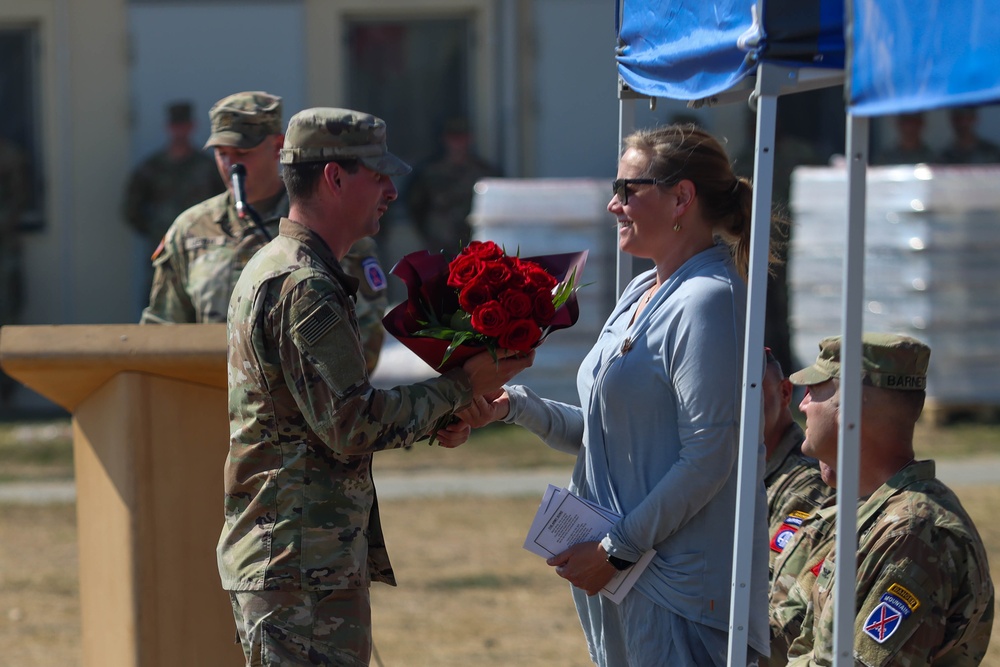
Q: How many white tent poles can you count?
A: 3